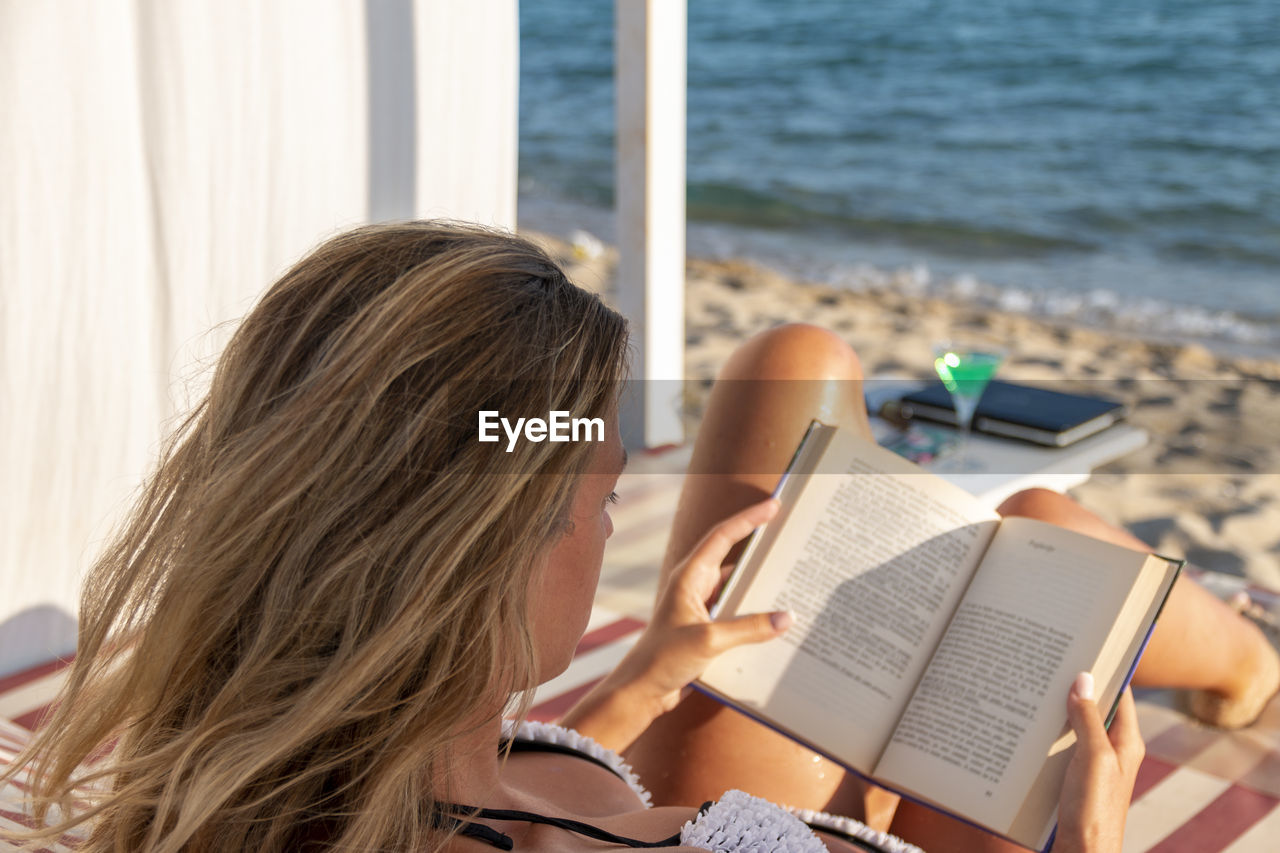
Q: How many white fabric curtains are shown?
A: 1